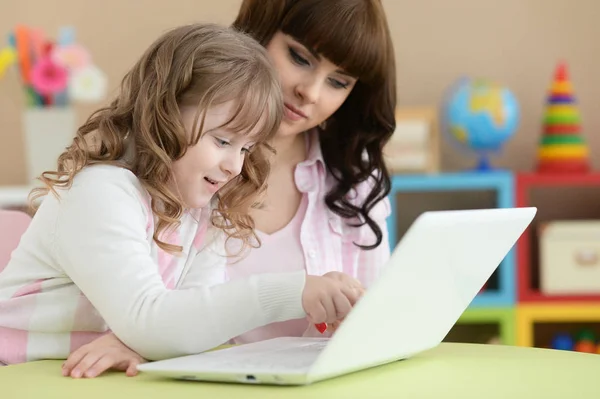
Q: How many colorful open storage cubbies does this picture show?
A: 4